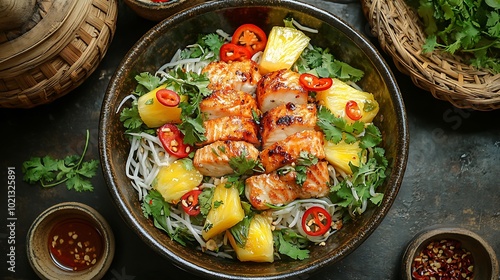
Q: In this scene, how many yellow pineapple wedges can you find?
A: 7